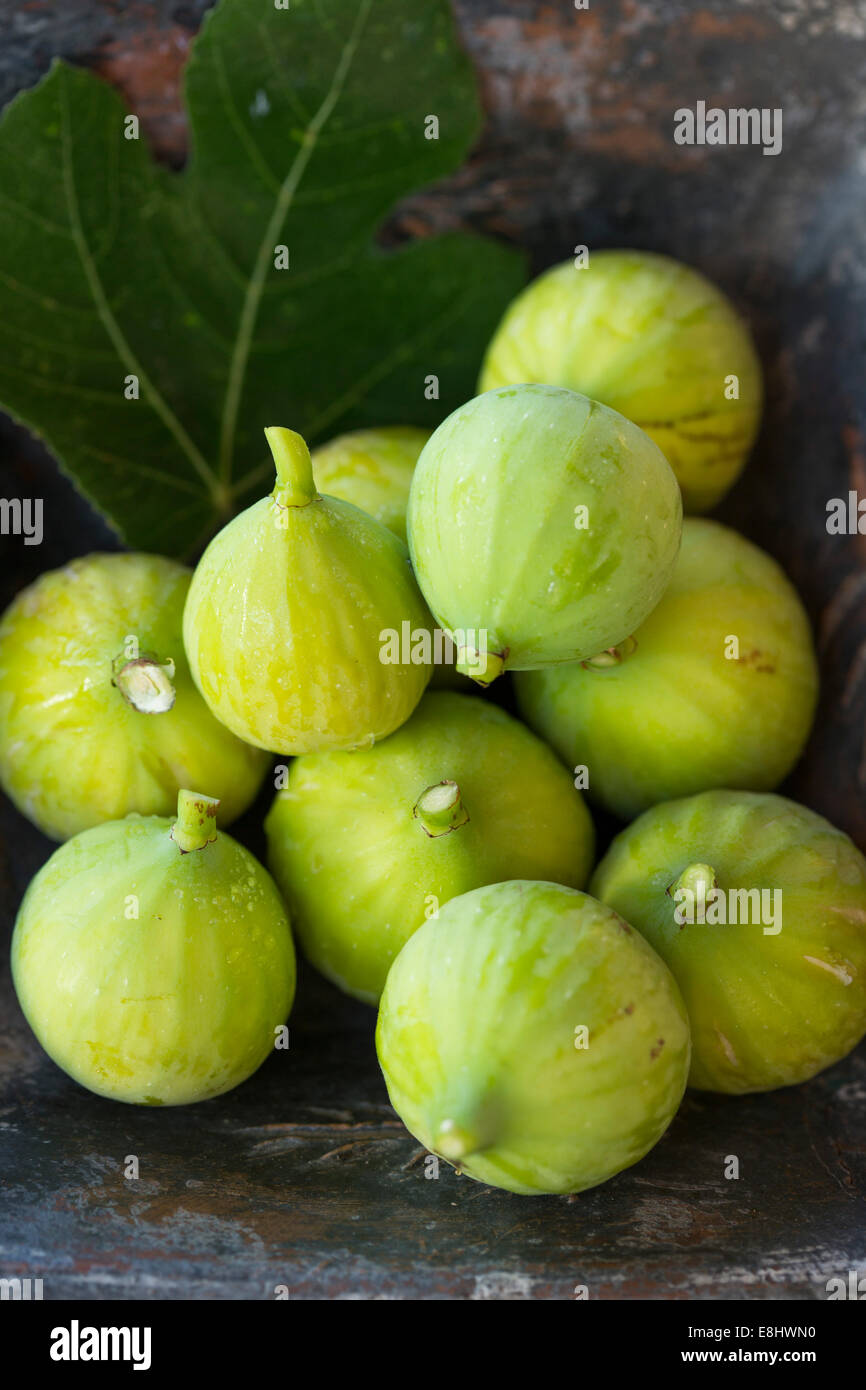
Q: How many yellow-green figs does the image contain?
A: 10